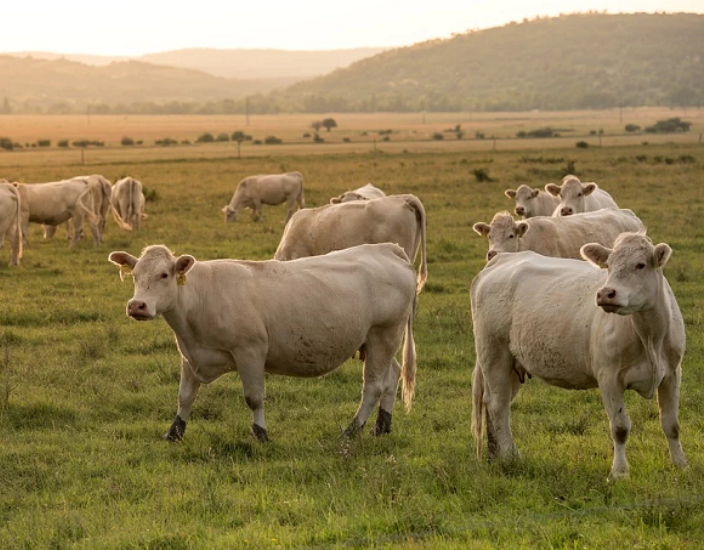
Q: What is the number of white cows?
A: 12